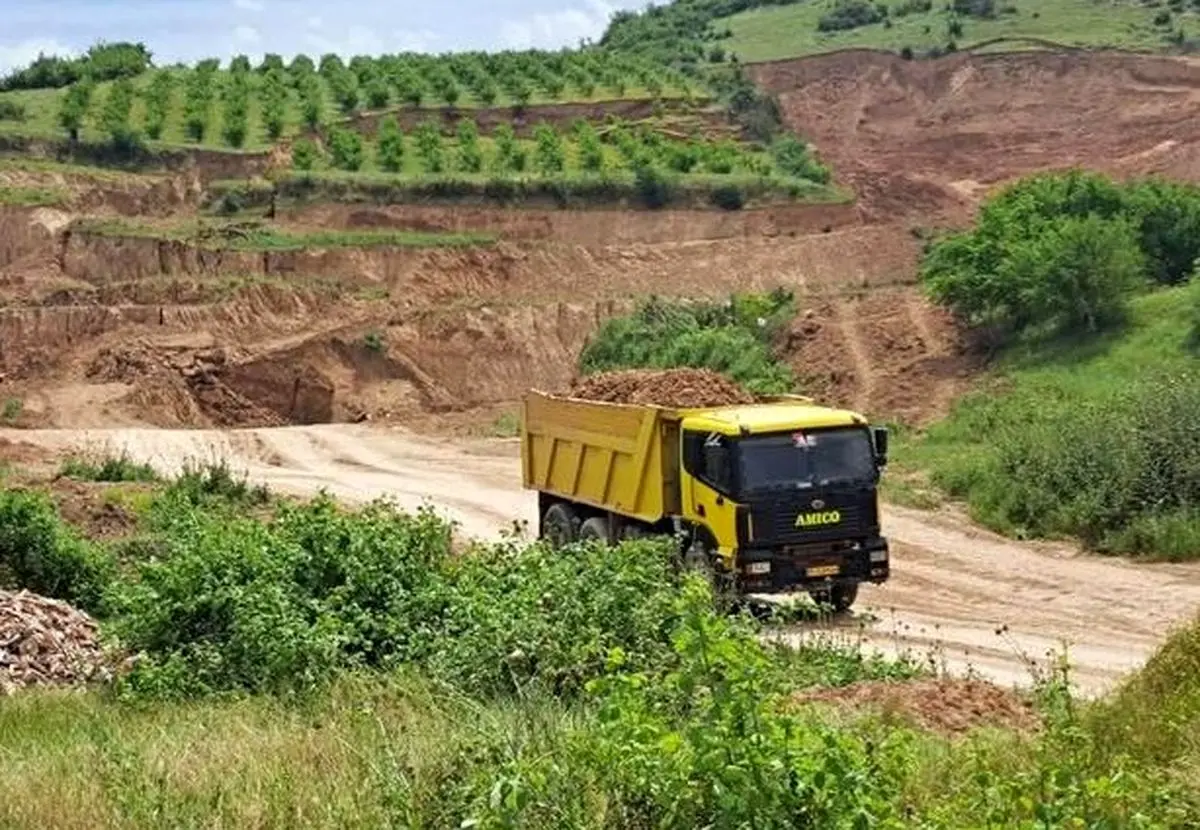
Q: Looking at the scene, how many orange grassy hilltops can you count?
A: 0